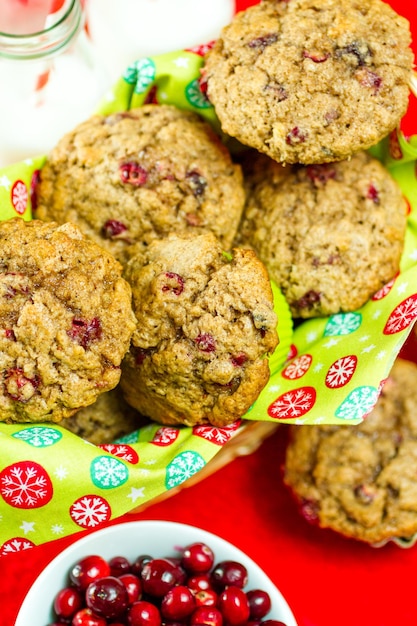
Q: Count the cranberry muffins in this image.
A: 7